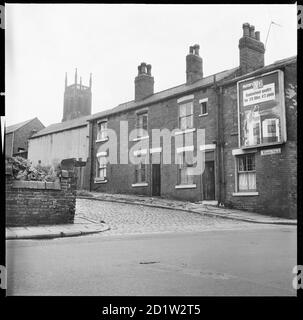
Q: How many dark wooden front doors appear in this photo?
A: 2